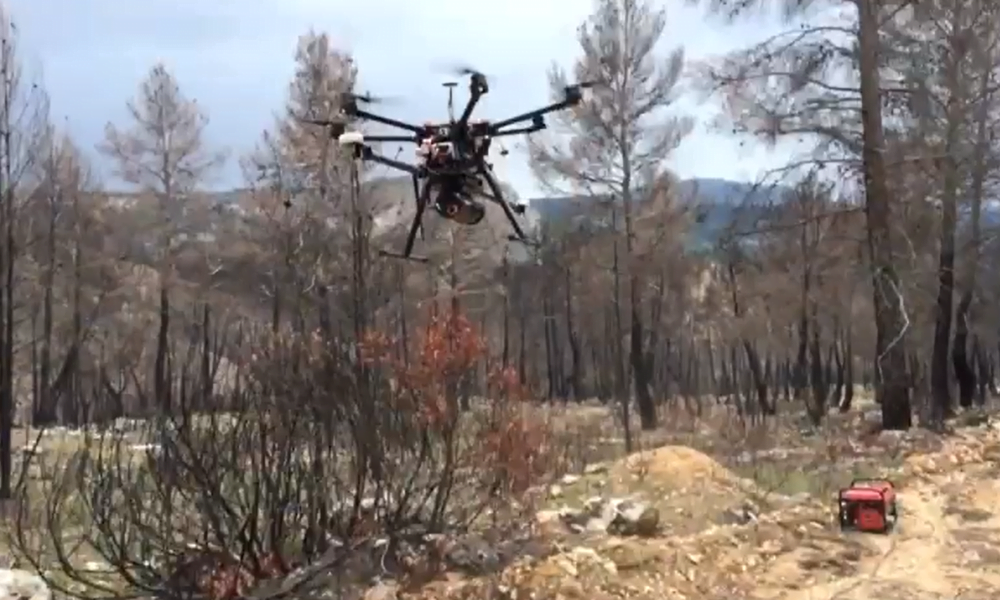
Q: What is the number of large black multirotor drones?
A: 1